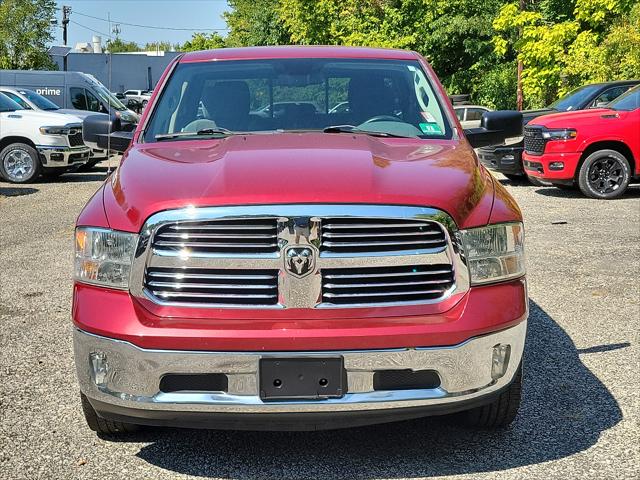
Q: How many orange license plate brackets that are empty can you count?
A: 0